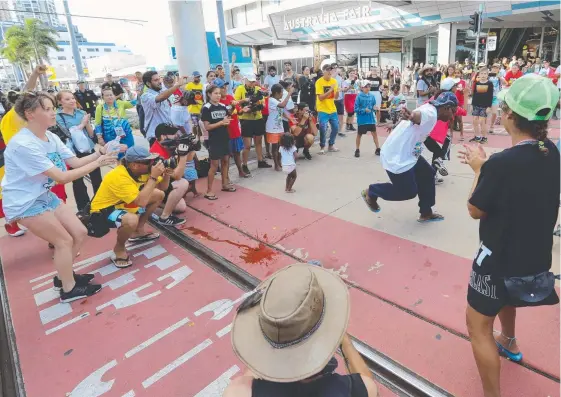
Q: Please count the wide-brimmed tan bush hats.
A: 1